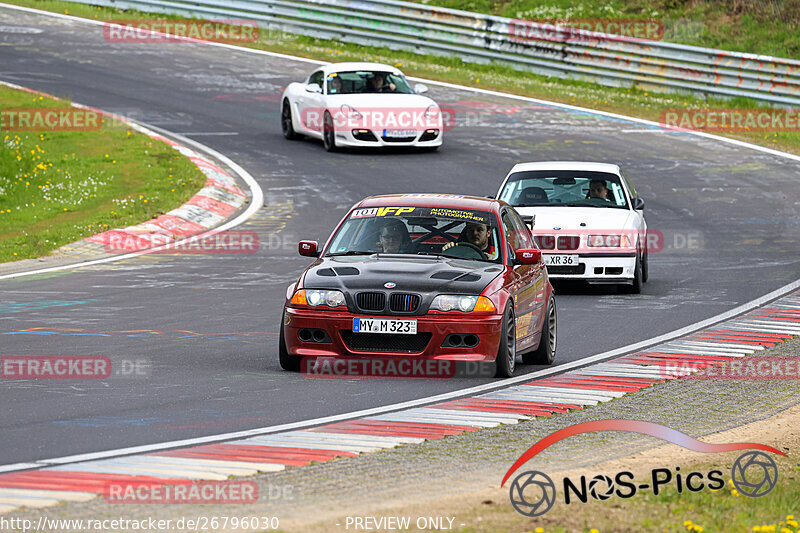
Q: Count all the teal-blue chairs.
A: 0